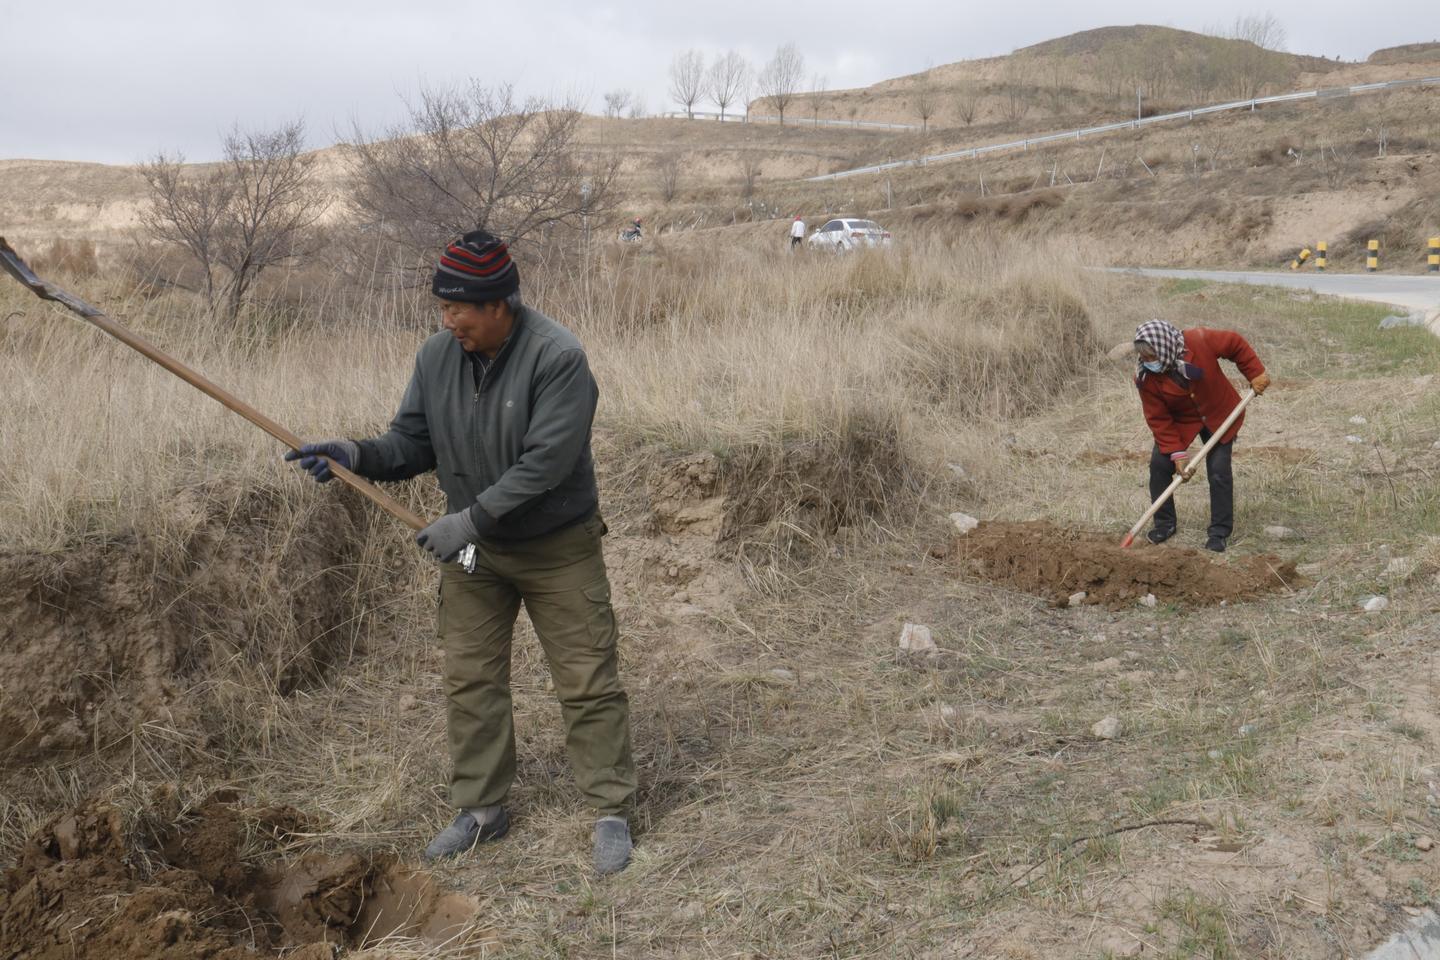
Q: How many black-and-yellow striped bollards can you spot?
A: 4